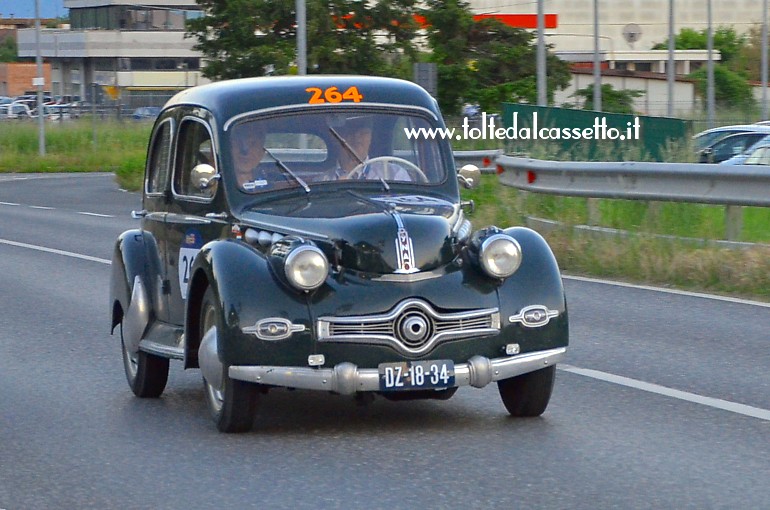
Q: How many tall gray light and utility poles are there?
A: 7